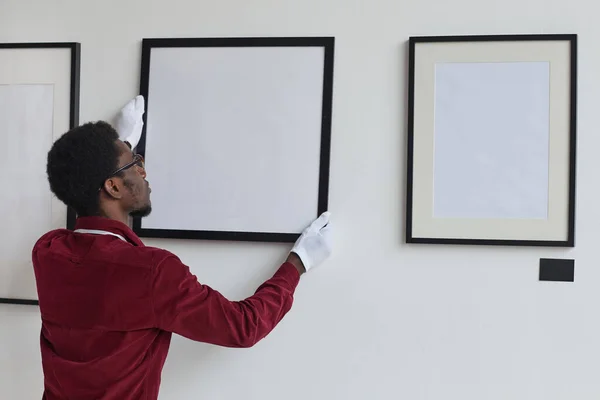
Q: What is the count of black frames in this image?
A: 3